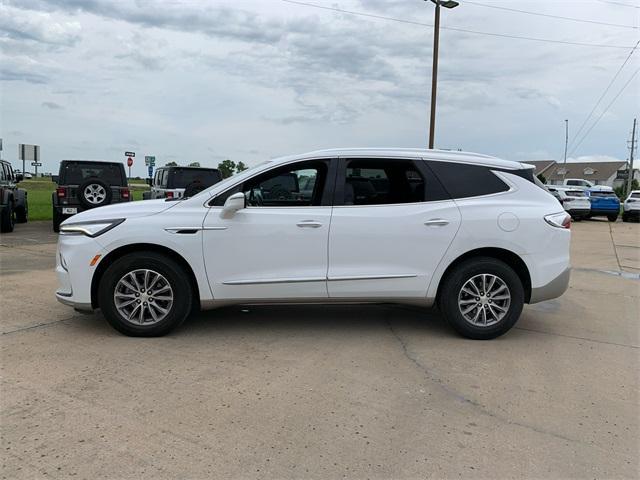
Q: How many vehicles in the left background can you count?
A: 3